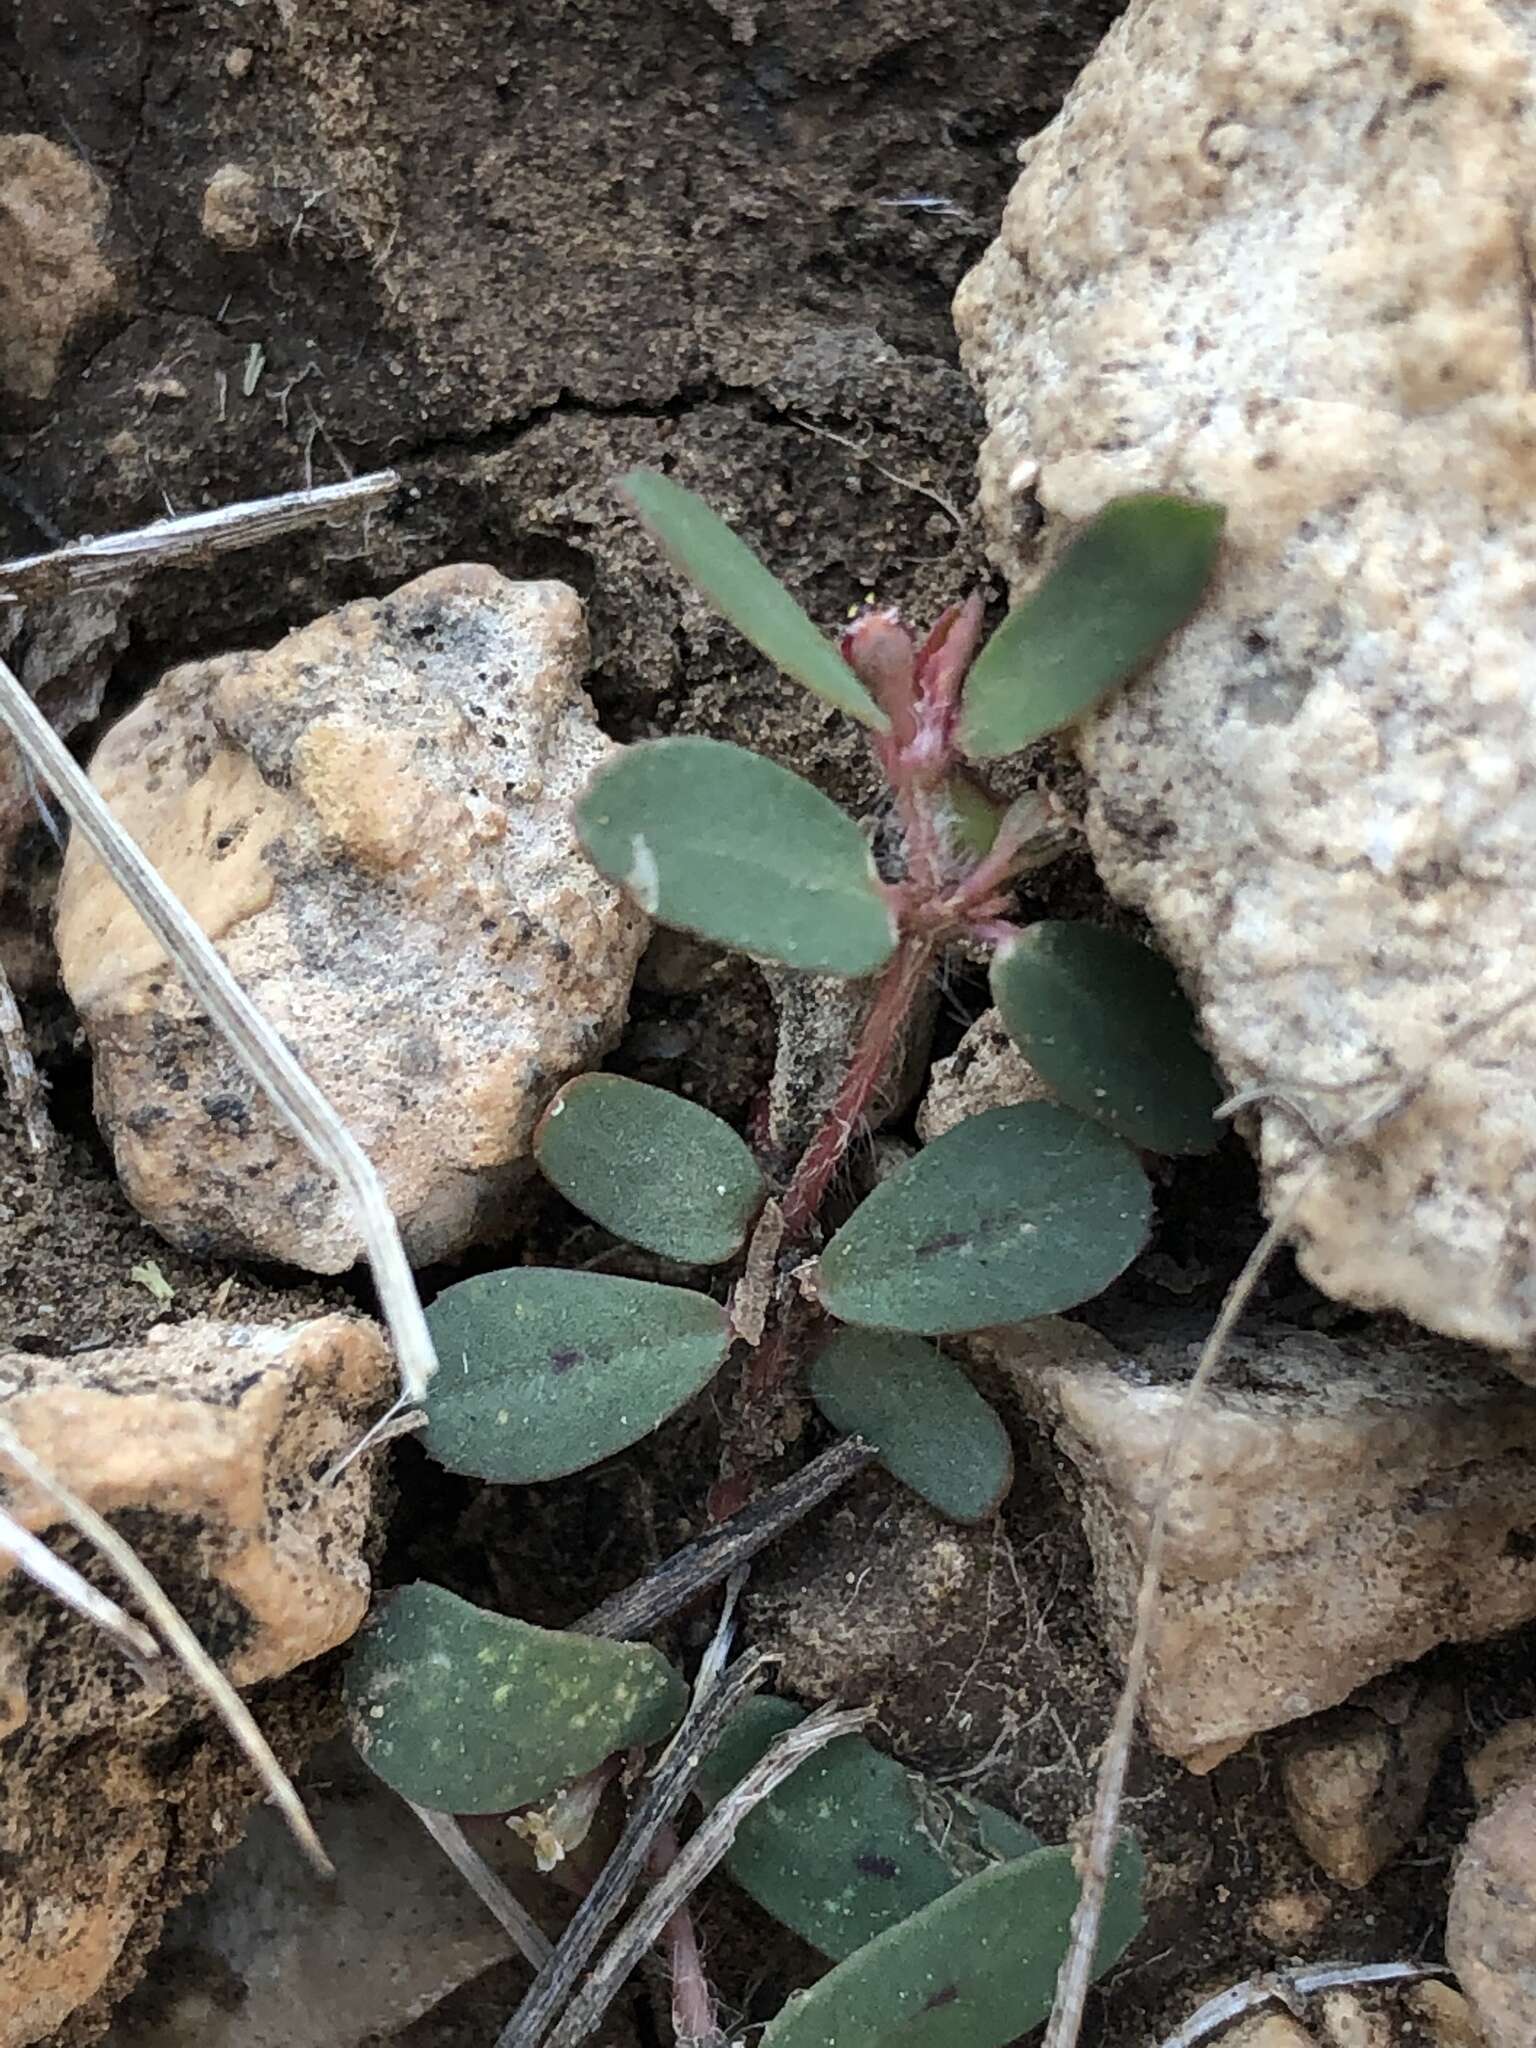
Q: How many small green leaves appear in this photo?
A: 11